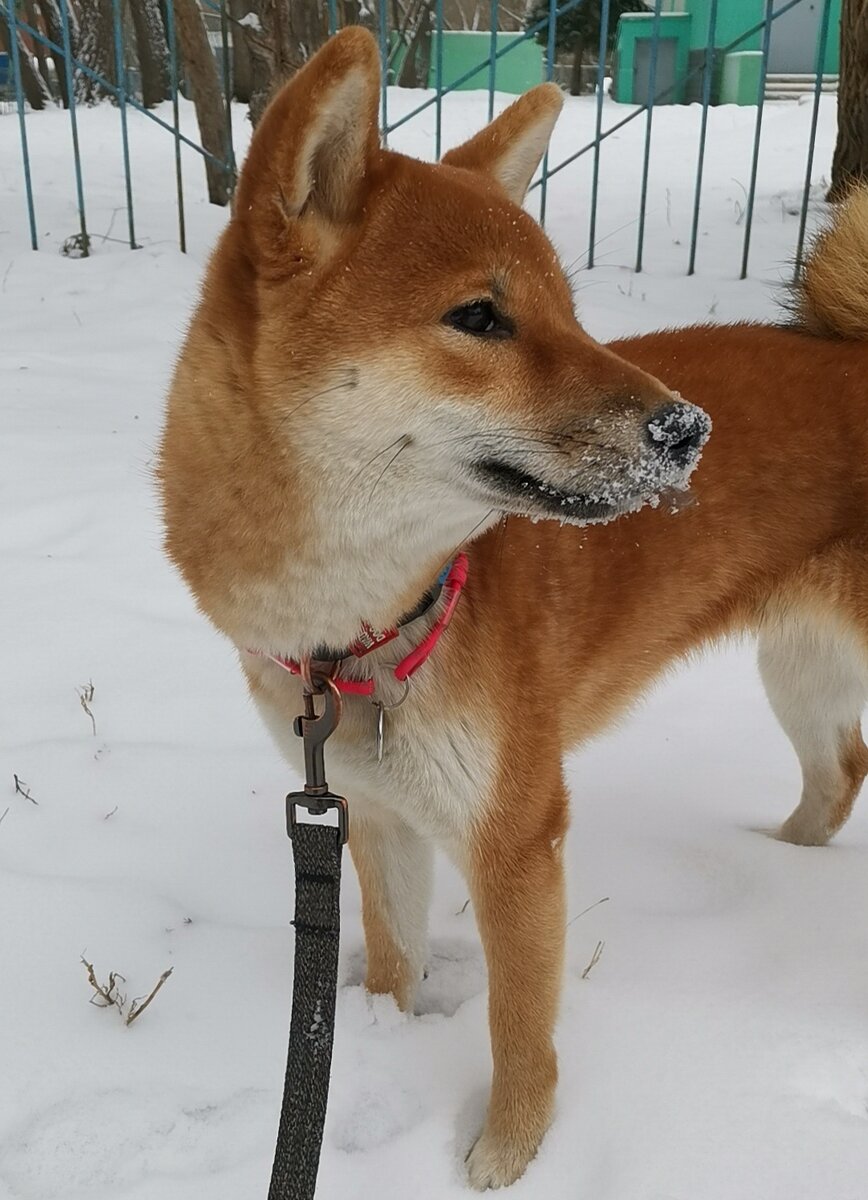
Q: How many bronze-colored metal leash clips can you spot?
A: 1